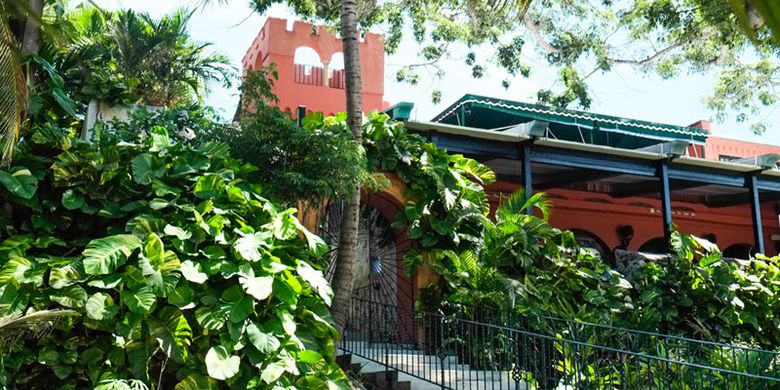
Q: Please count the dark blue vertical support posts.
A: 3